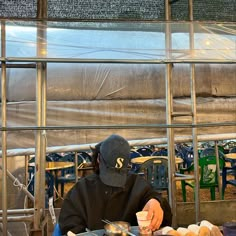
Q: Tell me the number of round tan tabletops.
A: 3